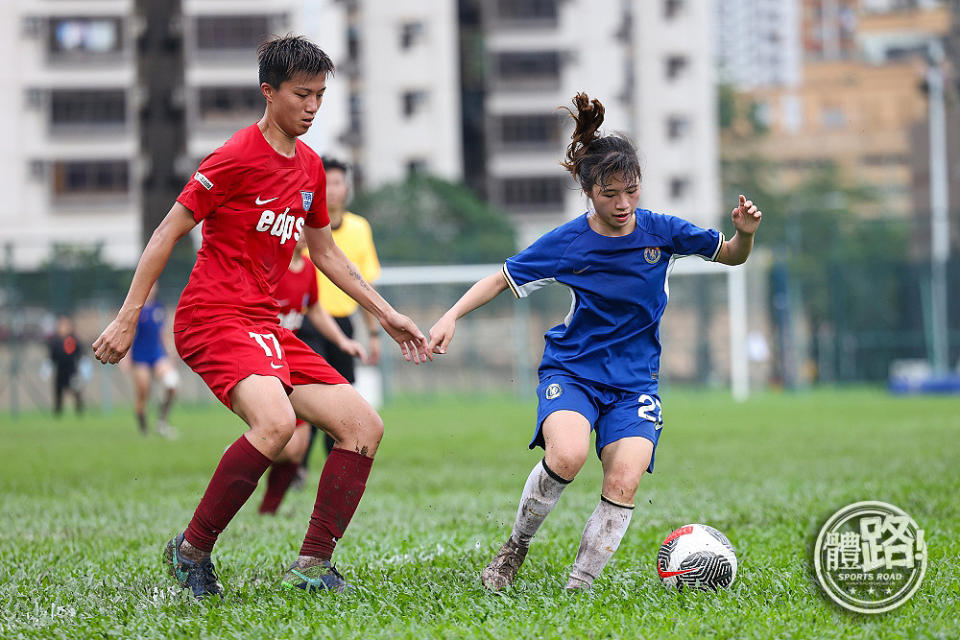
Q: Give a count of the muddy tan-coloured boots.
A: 1